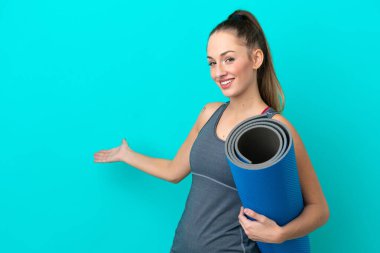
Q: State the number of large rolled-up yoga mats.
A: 1